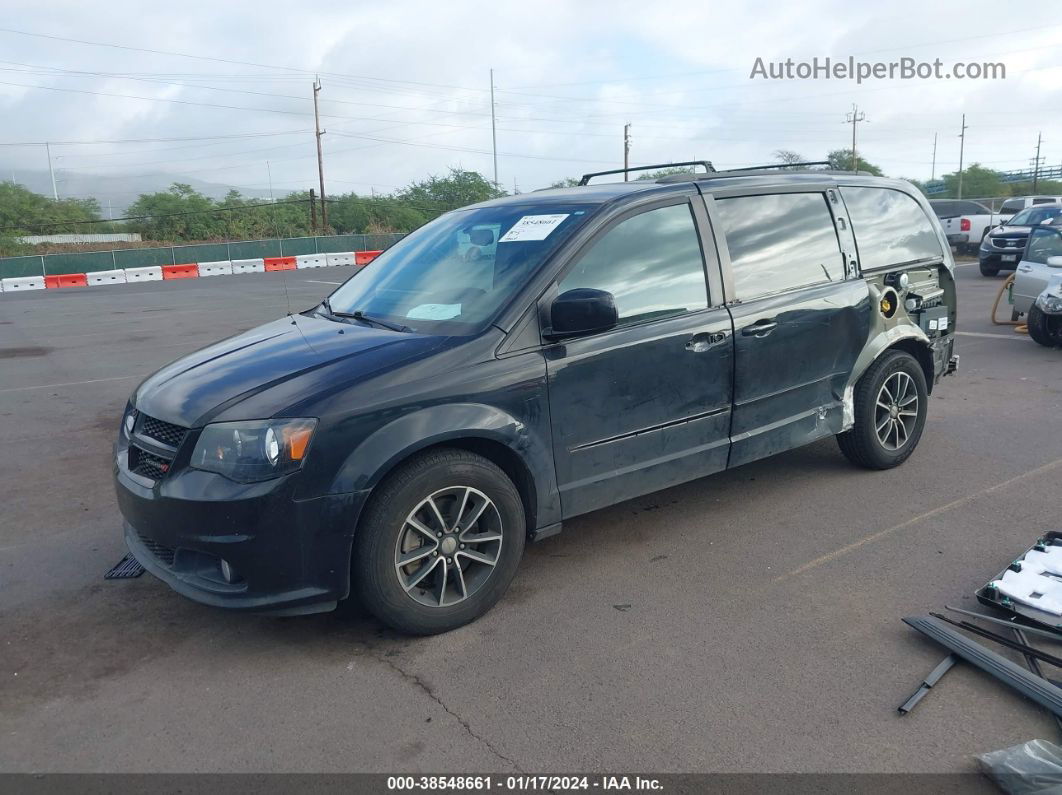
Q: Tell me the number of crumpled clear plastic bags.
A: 1